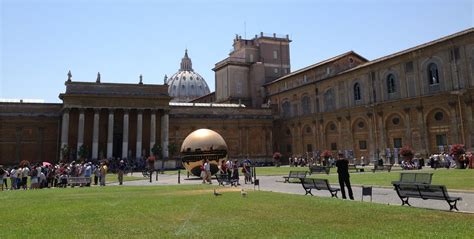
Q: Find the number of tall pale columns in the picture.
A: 8